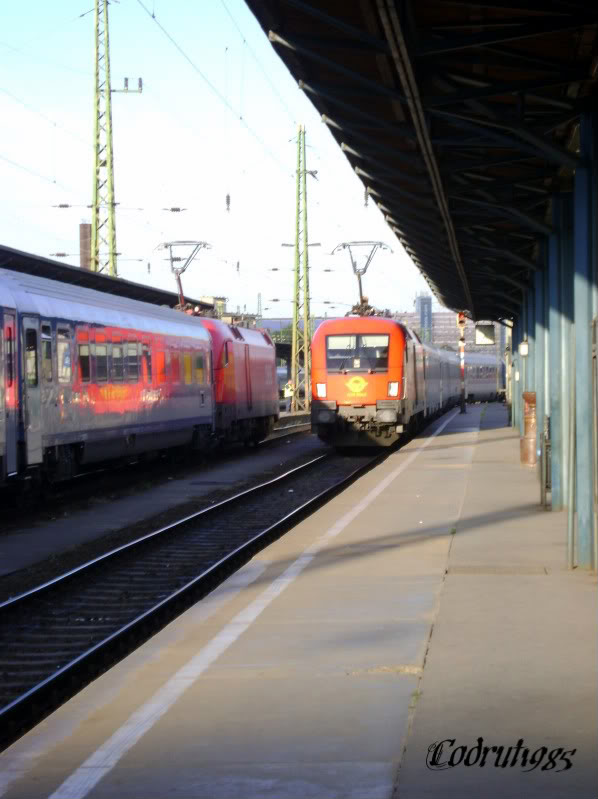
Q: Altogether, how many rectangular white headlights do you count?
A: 2